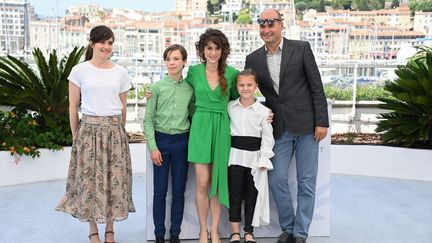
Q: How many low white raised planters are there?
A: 2